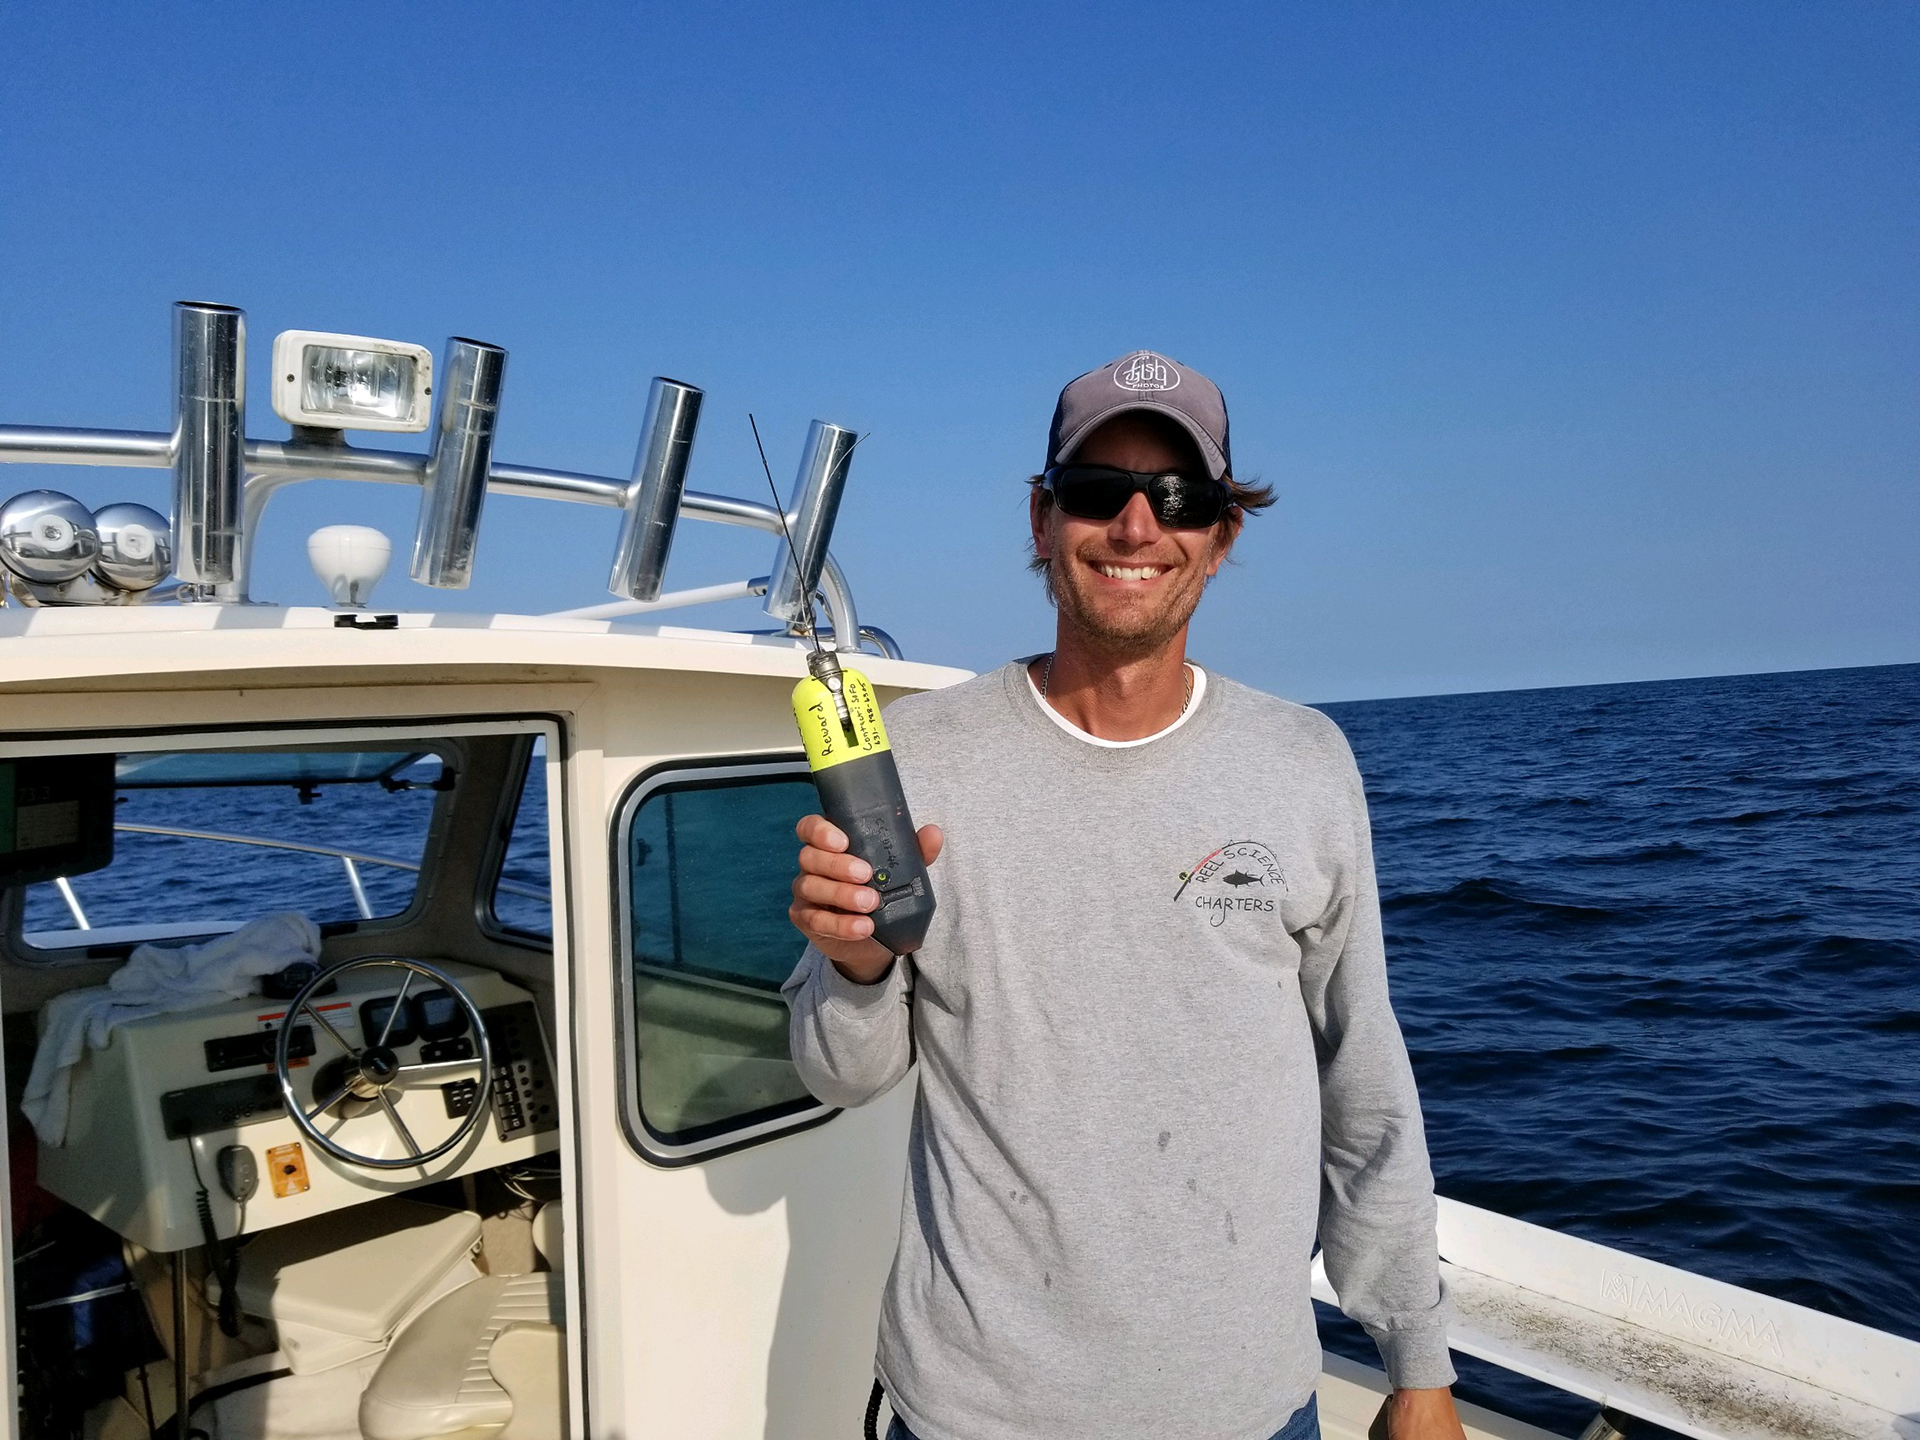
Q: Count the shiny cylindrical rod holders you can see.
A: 4